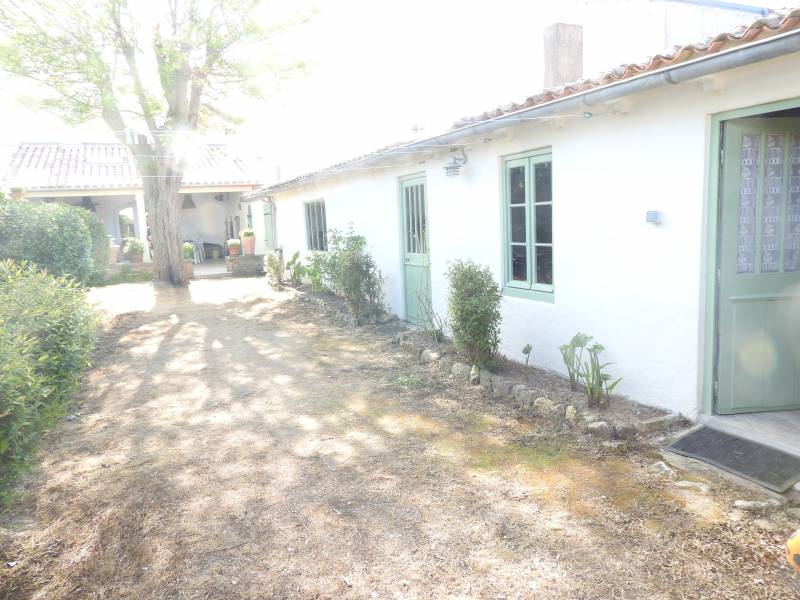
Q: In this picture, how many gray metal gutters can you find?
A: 1